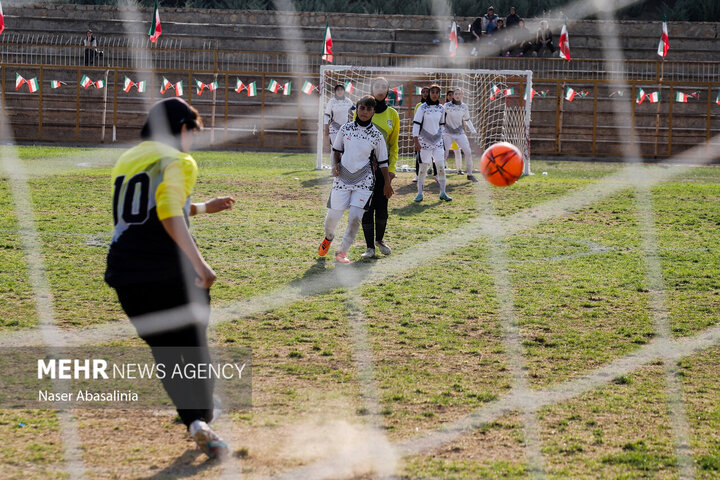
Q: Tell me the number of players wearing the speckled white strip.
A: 4